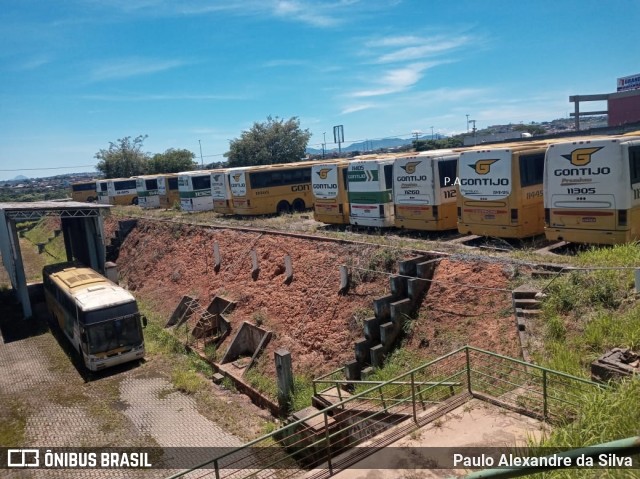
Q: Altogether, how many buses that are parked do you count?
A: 14